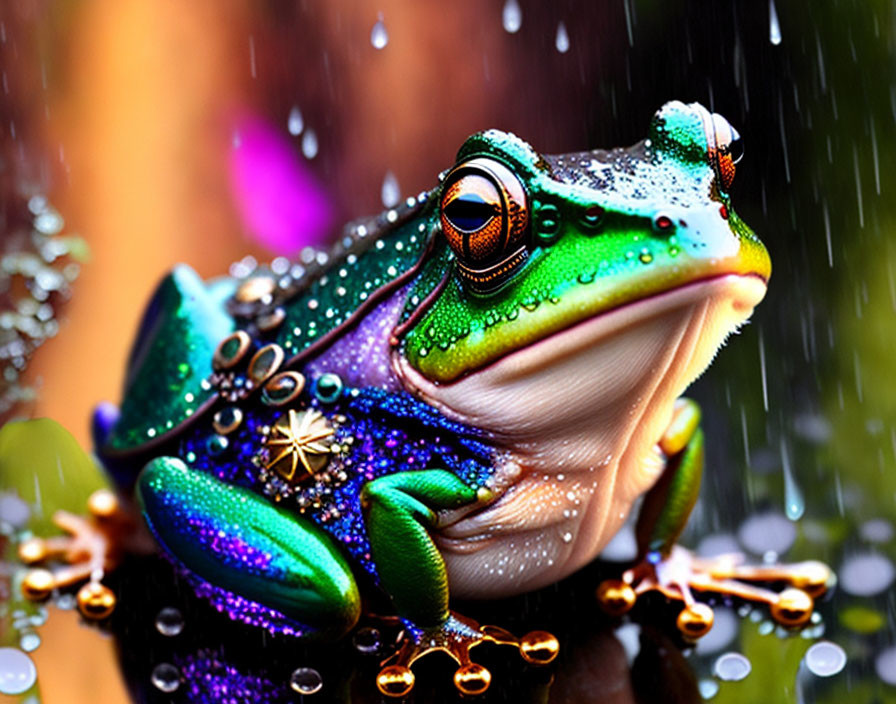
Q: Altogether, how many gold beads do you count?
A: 11